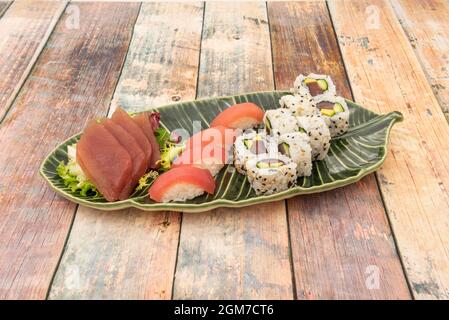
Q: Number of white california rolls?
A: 8